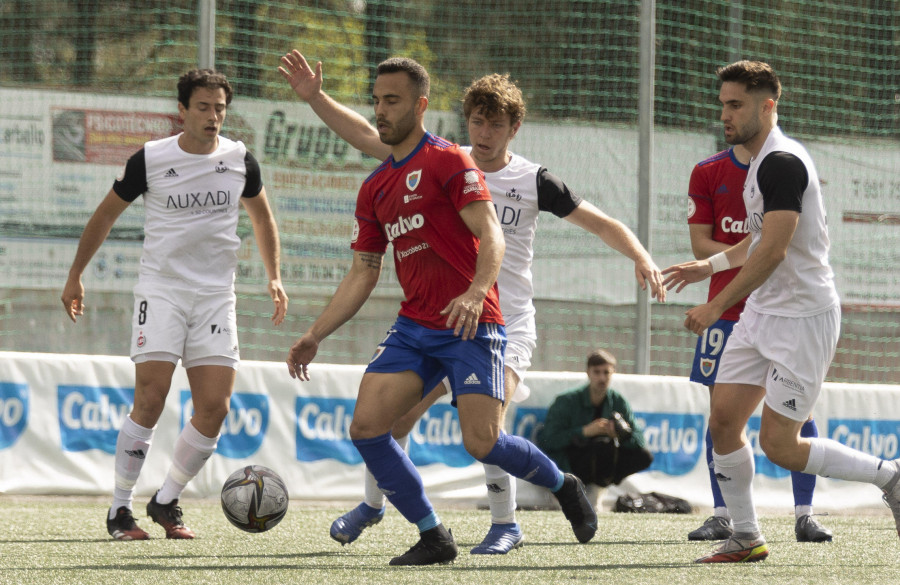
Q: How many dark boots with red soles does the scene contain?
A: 2